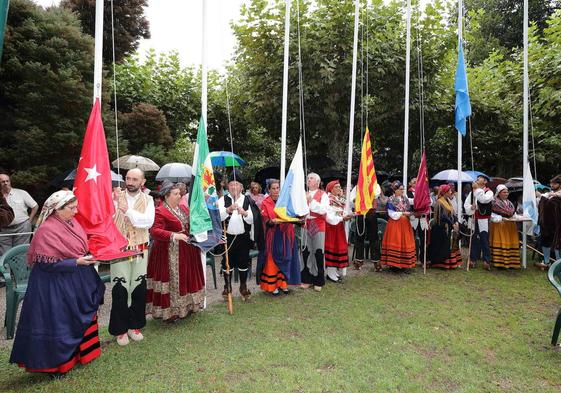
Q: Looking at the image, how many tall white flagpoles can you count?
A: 7